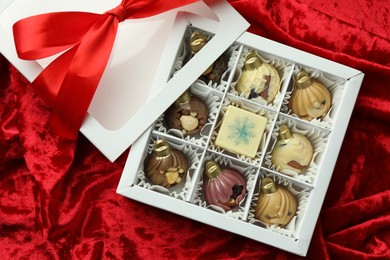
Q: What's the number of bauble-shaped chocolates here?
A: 8